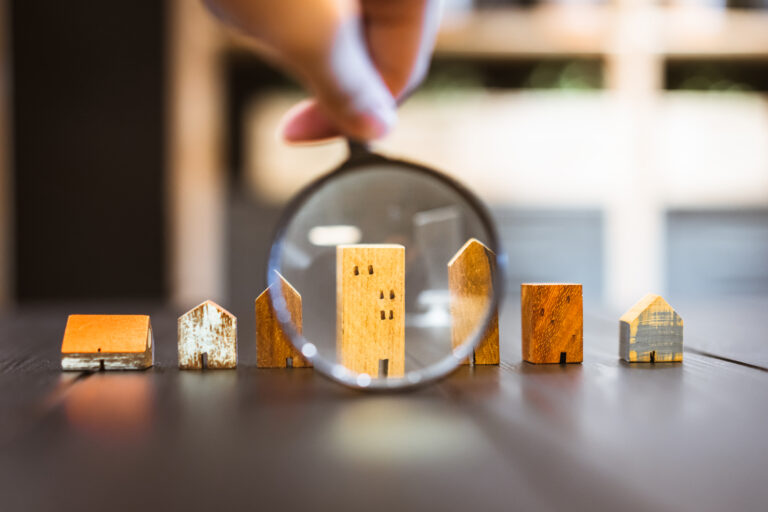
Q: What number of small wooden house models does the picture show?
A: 7